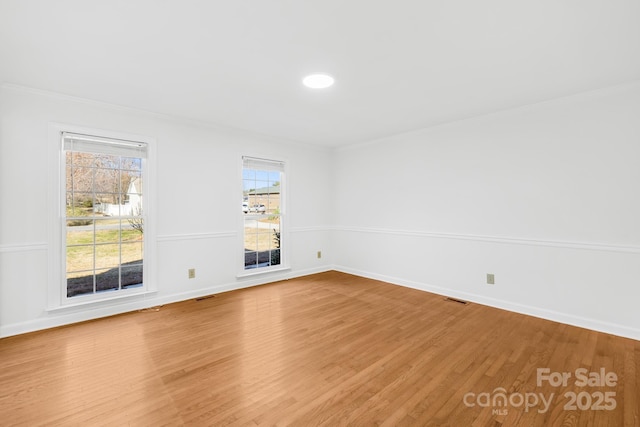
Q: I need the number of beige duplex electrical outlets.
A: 3